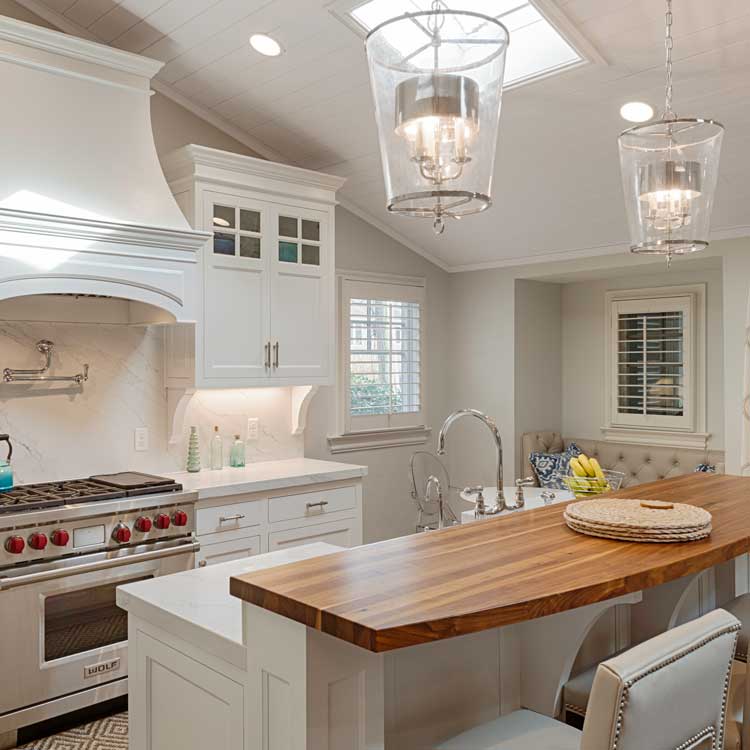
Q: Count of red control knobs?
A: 7